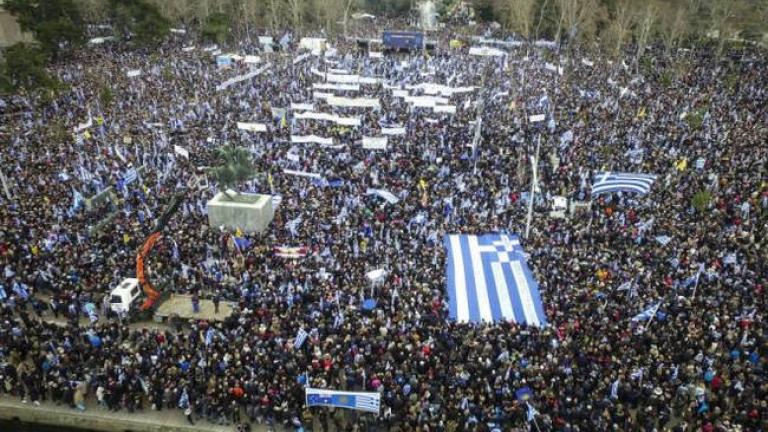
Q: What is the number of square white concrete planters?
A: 1